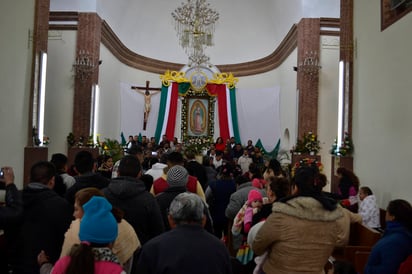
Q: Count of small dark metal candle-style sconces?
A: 2